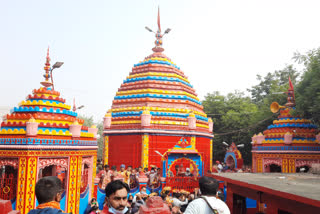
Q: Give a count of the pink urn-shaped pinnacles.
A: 11